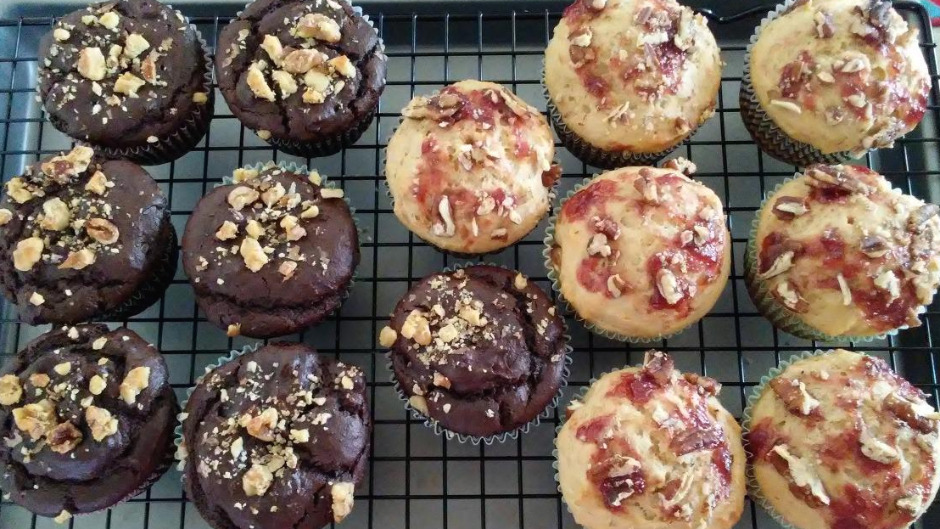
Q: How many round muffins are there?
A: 14